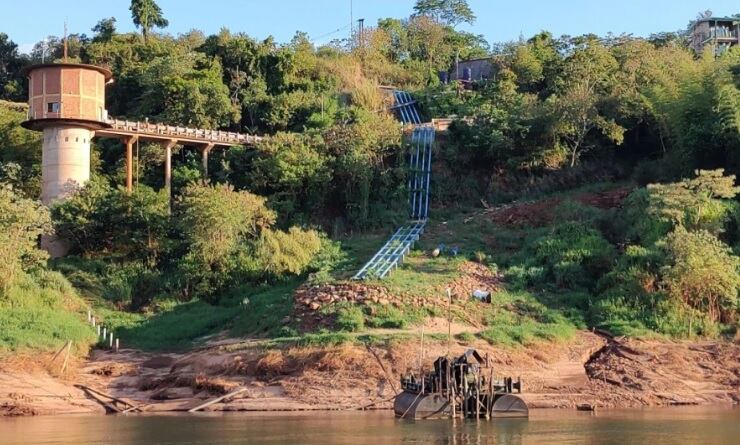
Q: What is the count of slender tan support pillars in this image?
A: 3